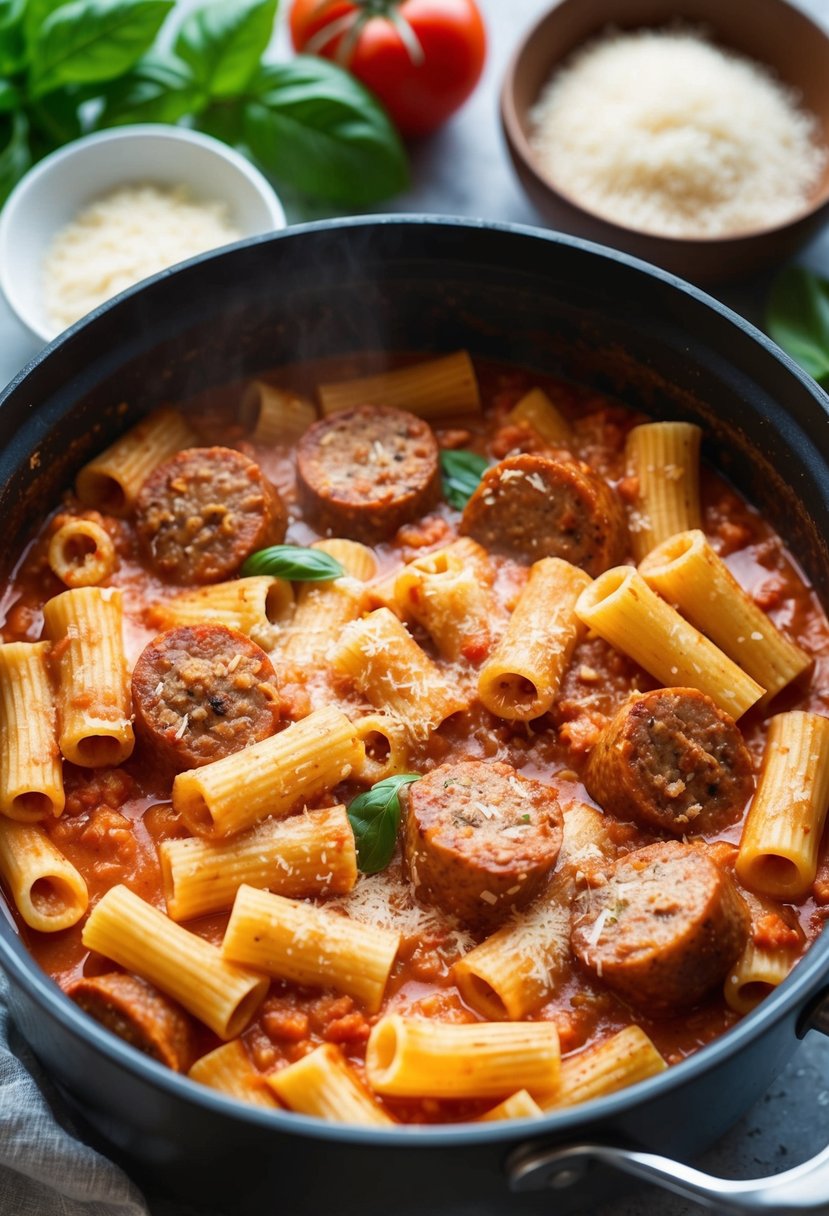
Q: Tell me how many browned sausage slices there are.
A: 8